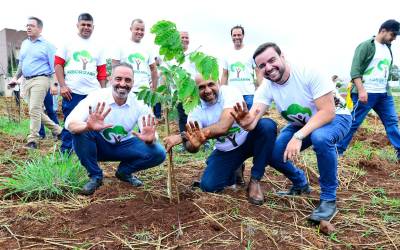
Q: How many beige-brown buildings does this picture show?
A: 1